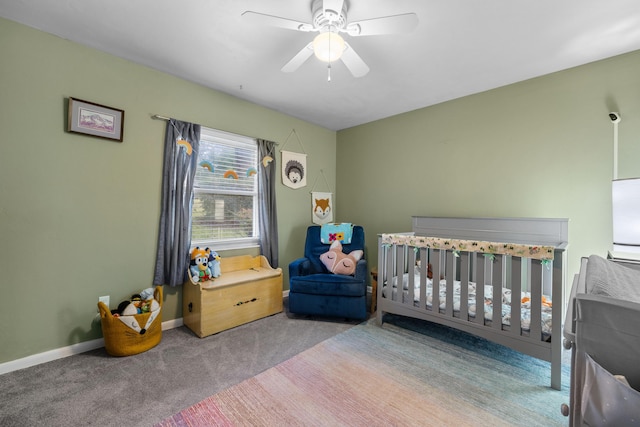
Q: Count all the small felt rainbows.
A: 5